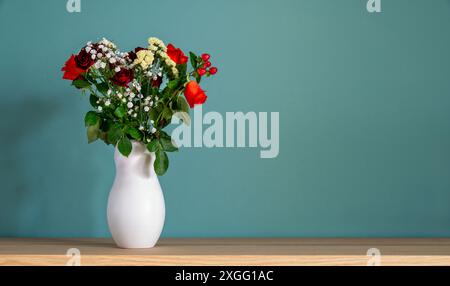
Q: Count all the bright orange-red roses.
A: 3